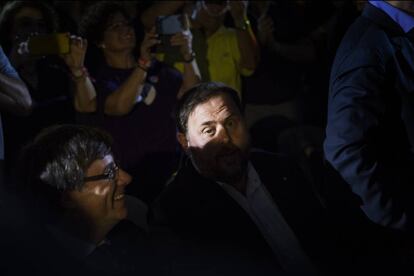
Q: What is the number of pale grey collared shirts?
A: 1